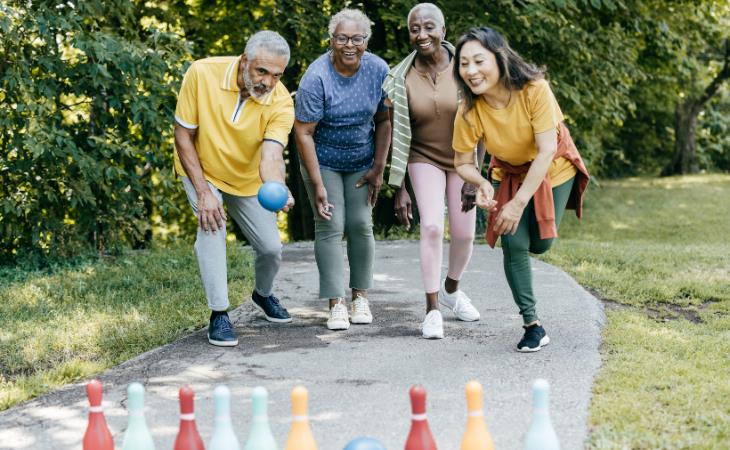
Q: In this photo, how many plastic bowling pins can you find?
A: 9